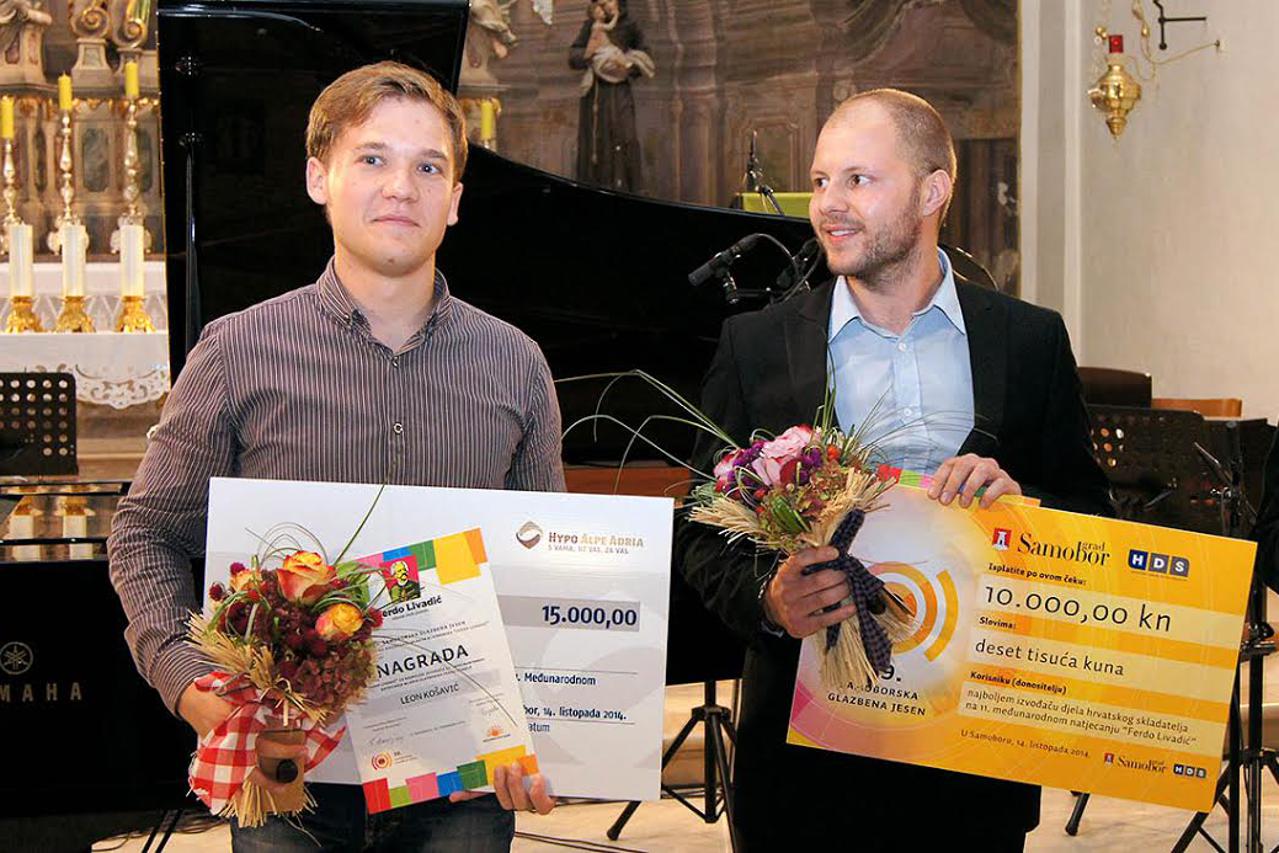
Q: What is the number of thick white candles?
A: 3